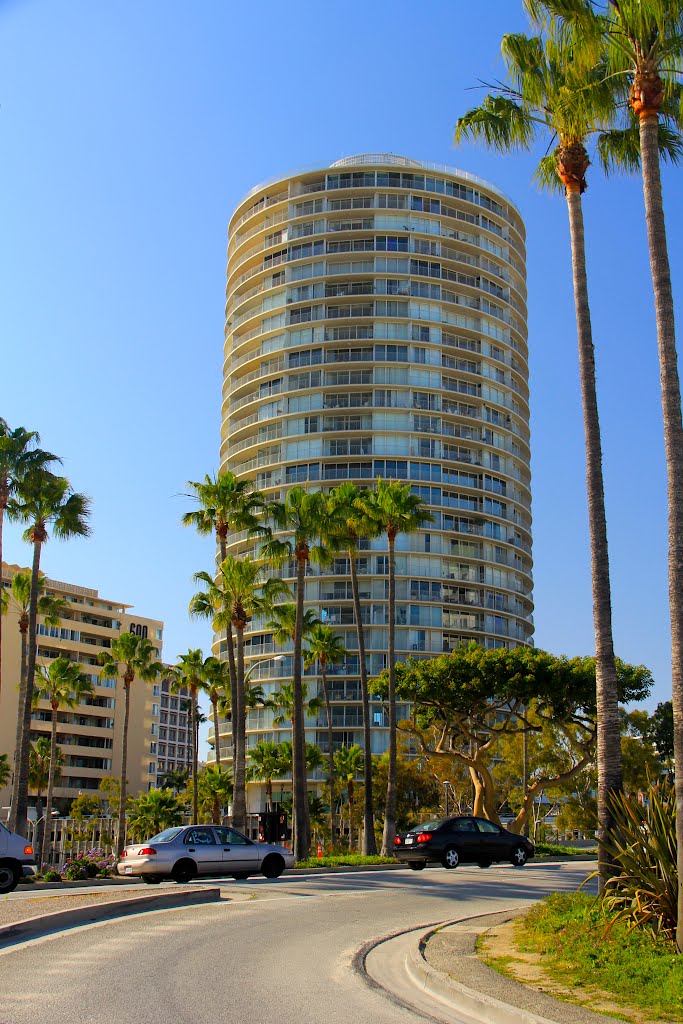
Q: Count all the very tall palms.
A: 2